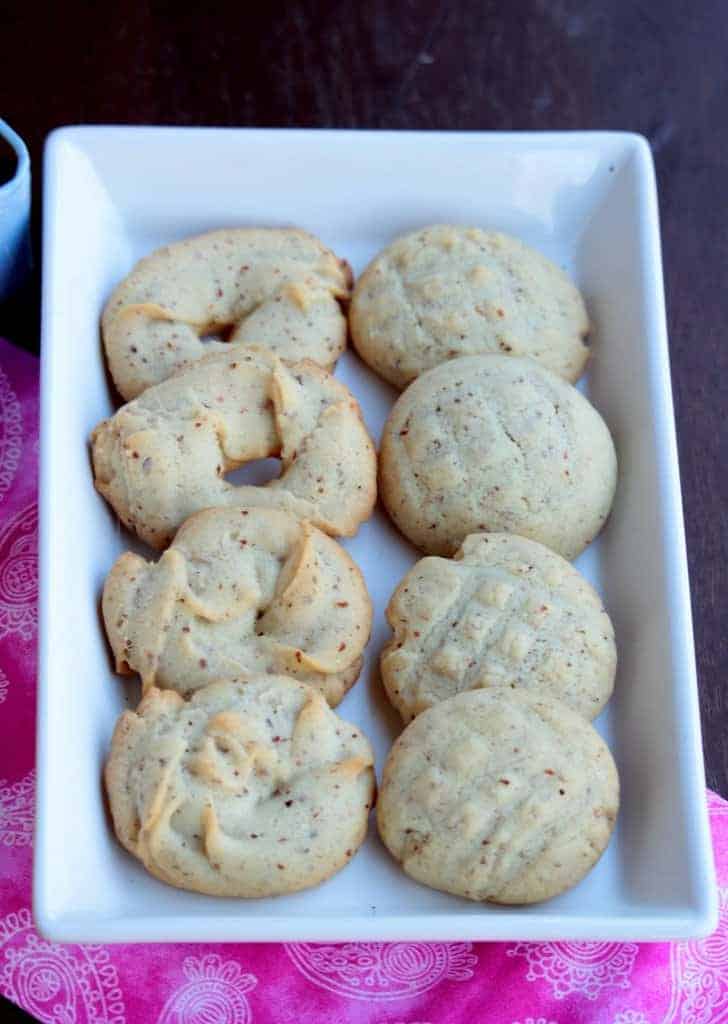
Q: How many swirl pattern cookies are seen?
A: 4